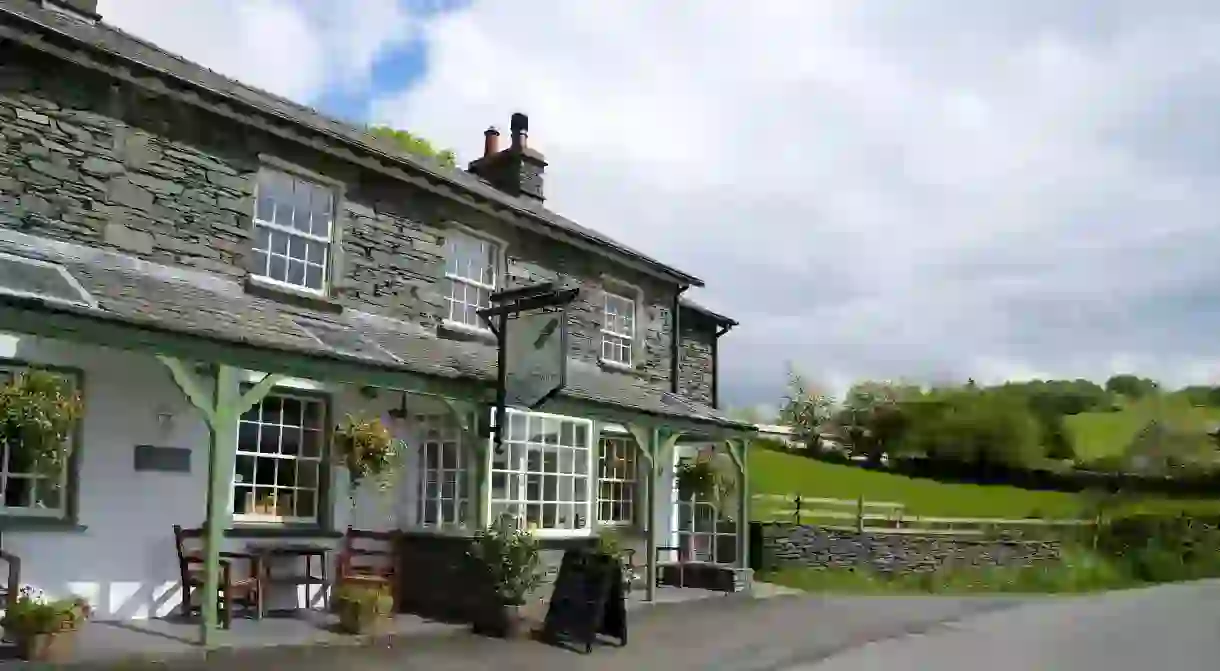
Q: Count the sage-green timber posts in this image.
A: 4